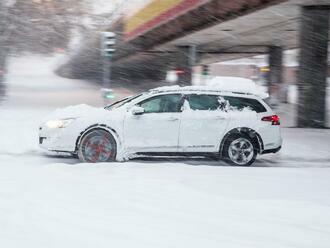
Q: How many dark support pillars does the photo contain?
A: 3